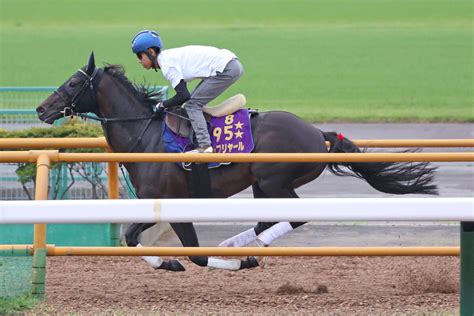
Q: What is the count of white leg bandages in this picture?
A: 4